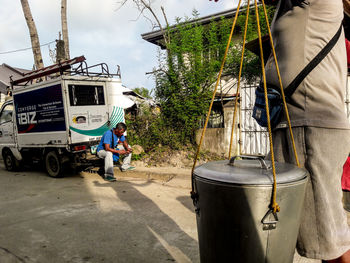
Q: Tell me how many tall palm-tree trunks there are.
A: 2